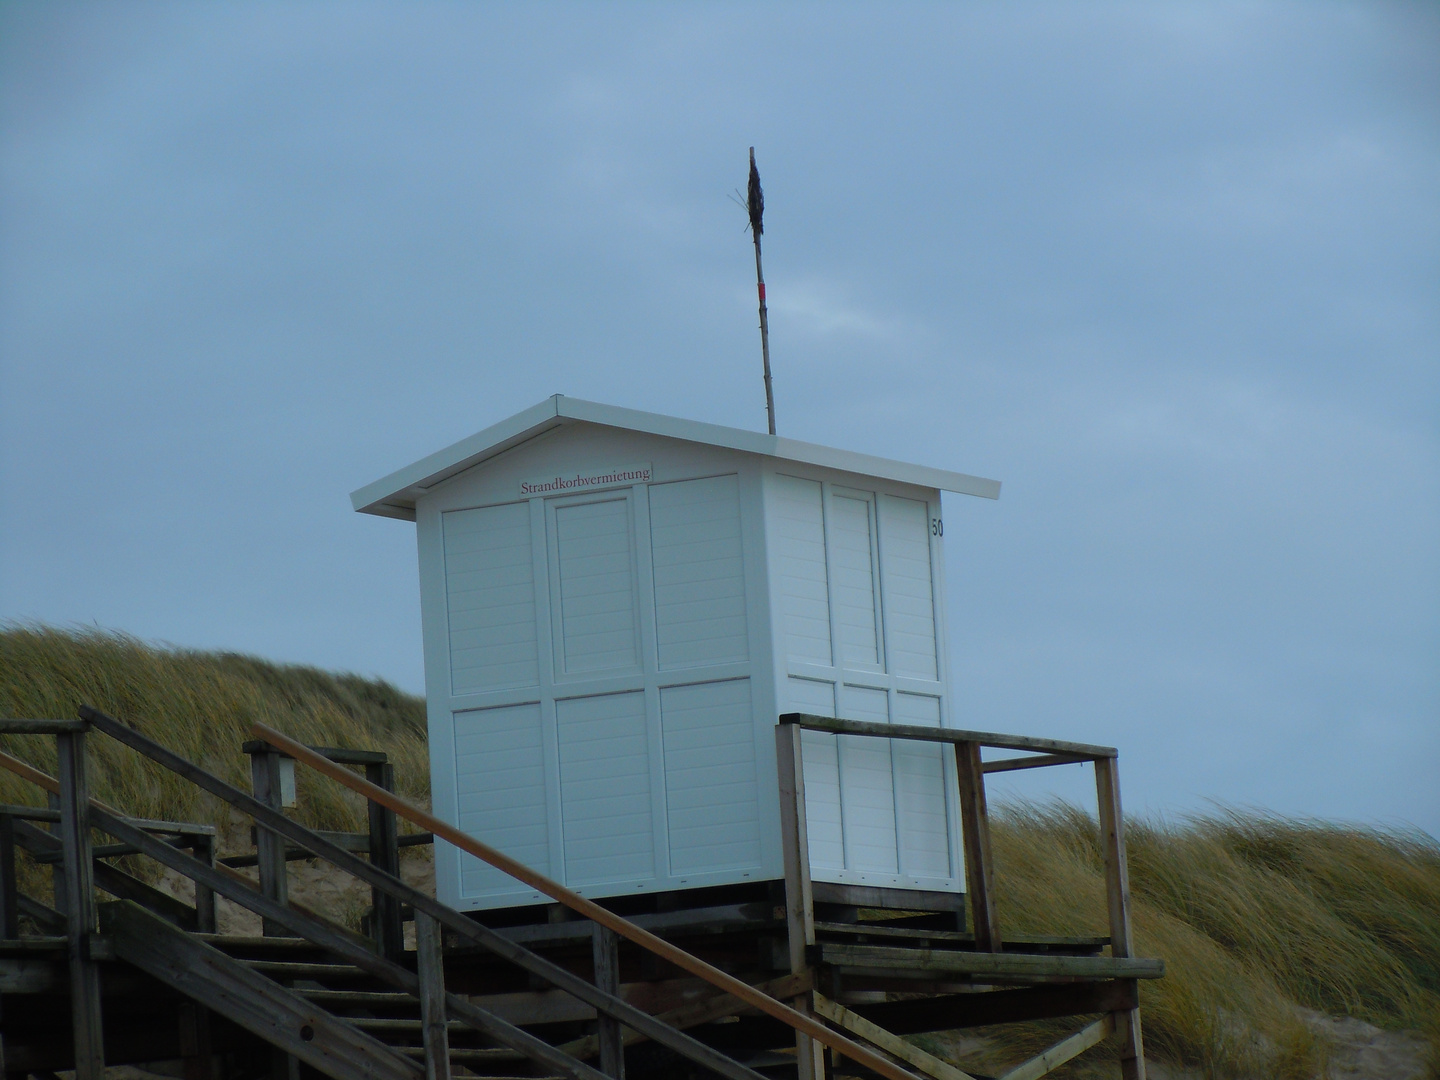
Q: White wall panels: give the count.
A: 12